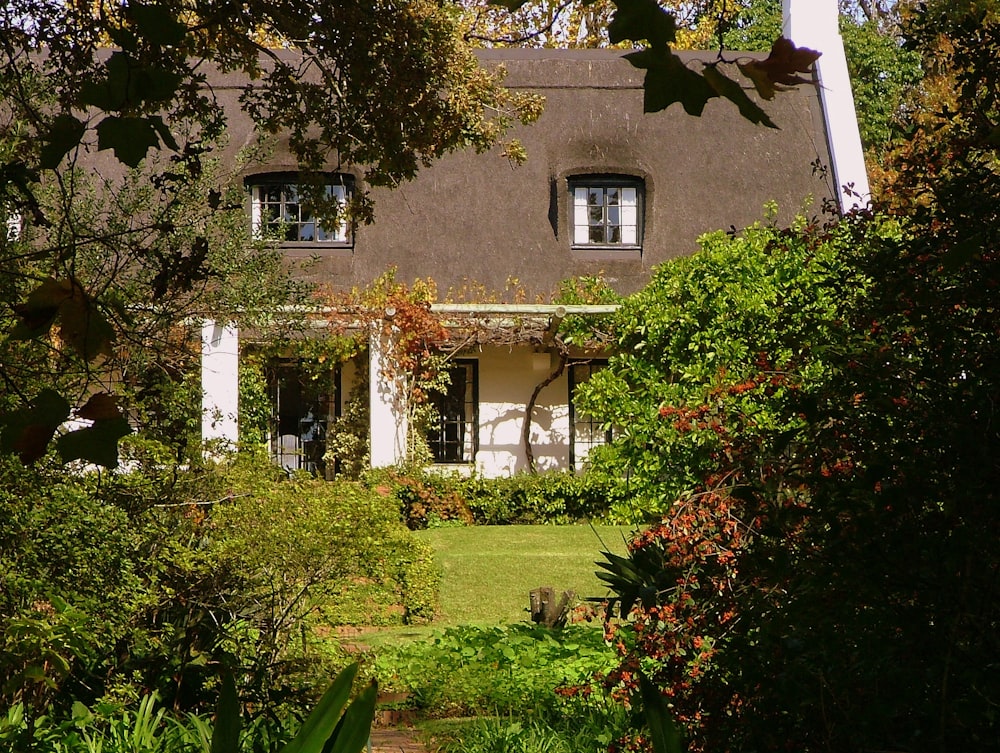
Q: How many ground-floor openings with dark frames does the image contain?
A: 3